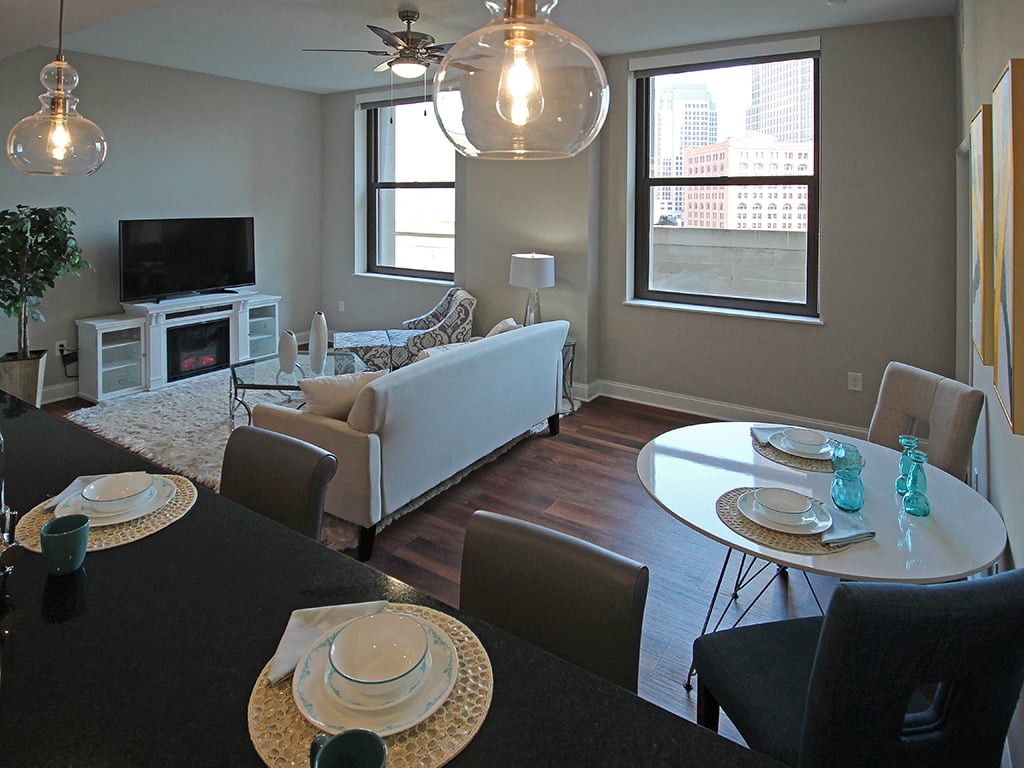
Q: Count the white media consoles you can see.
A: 1